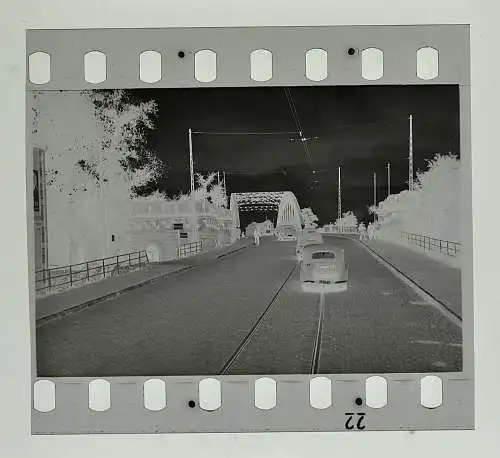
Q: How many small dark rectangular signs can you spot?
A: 2